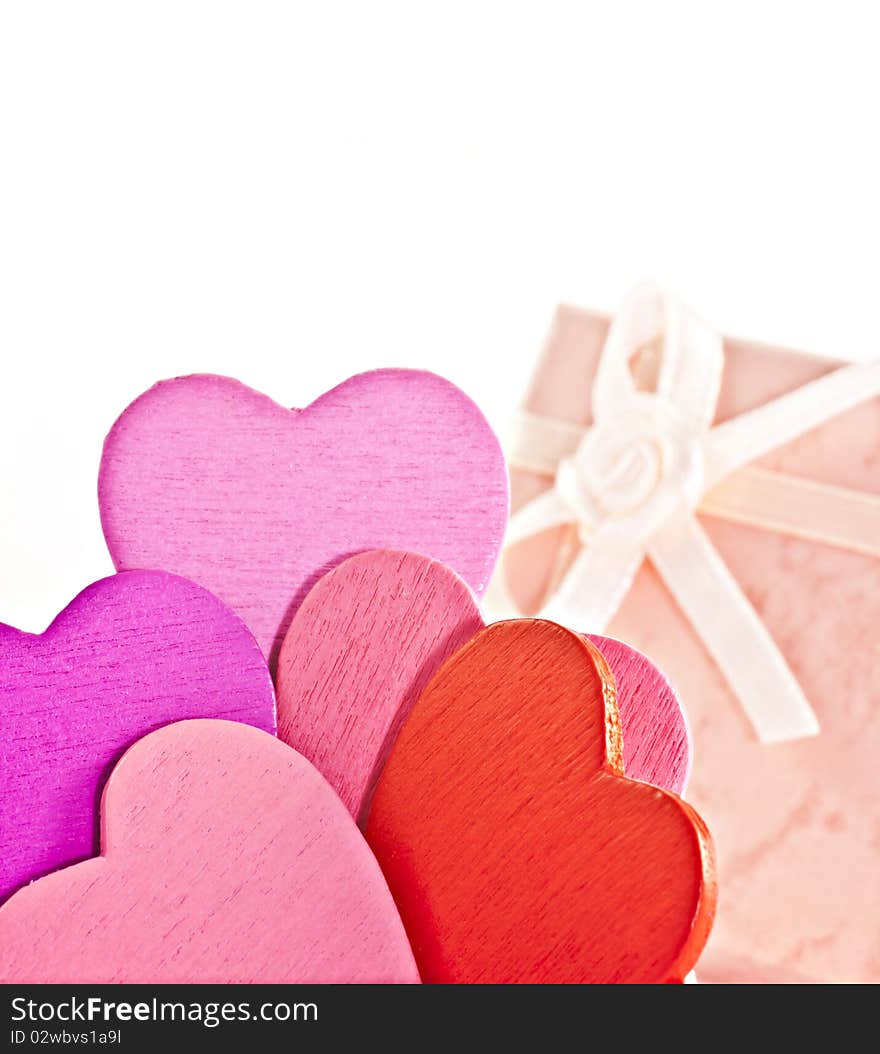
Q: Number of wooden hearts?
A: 5